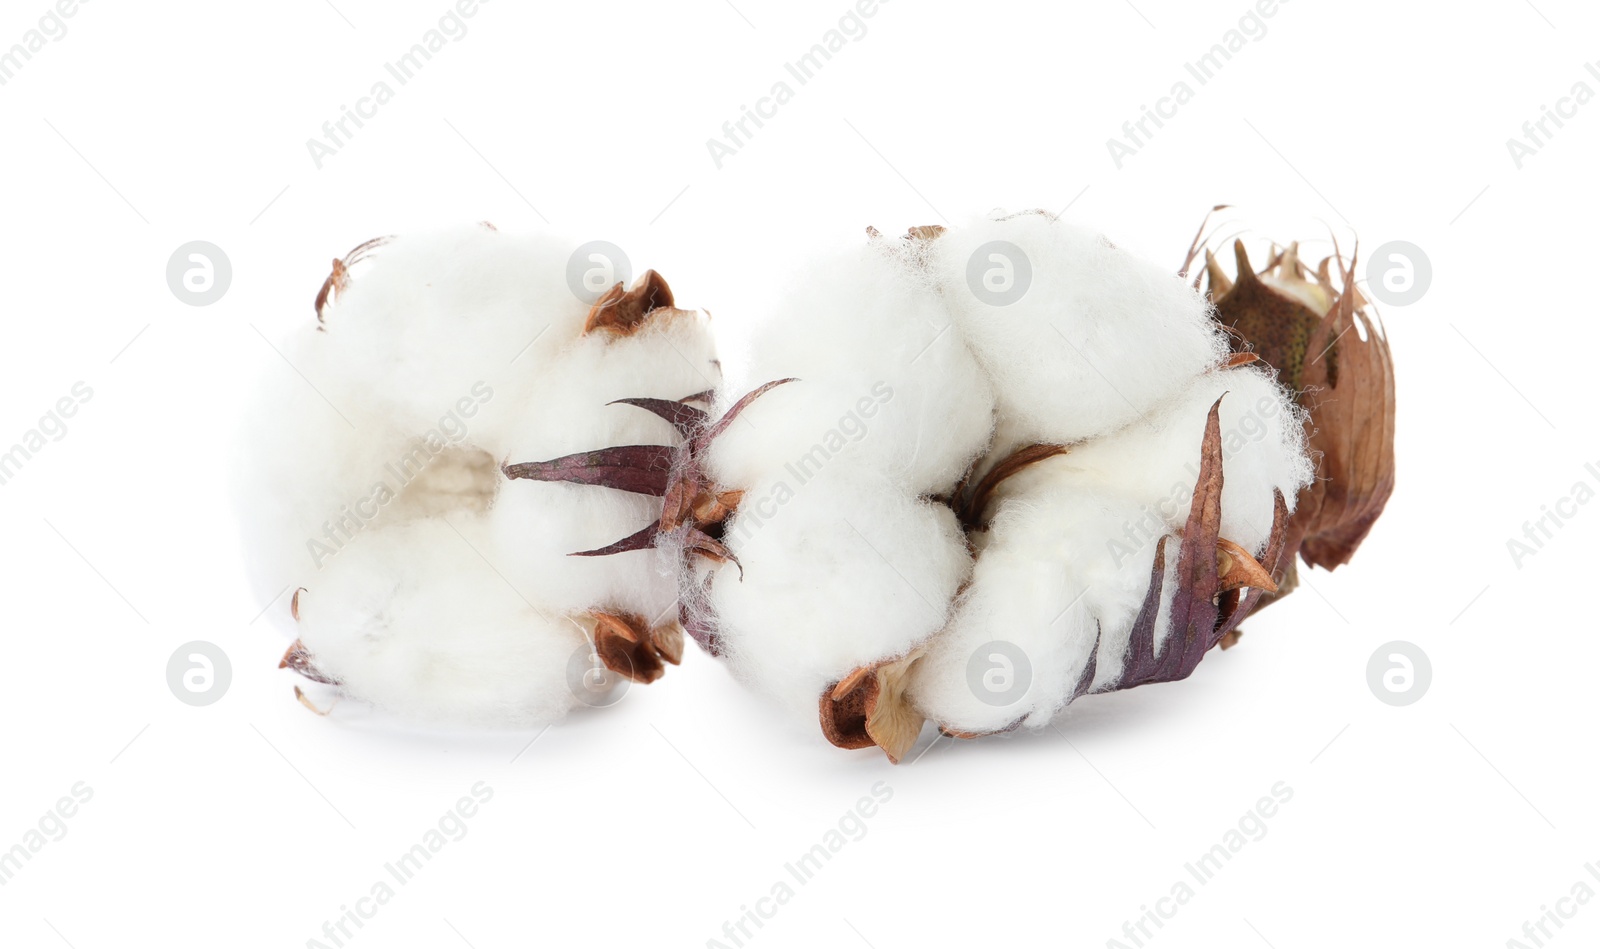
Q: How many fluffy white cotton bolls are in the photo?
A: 2